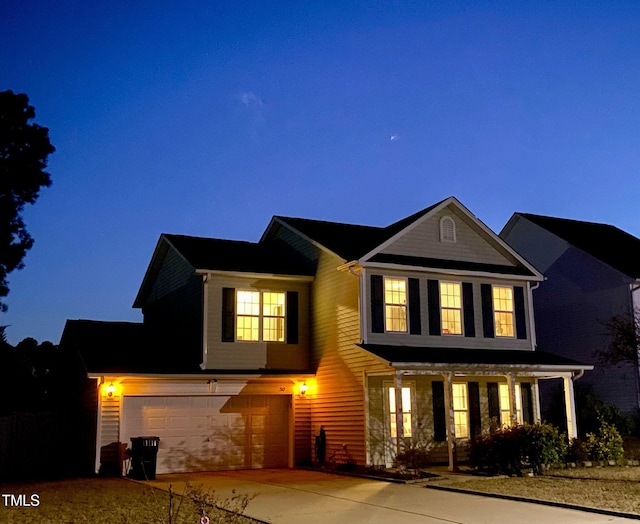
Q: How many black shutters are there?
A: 12